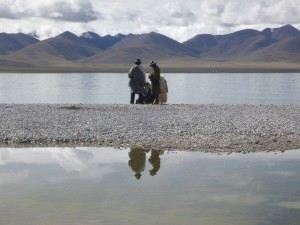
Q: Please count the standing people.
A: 2